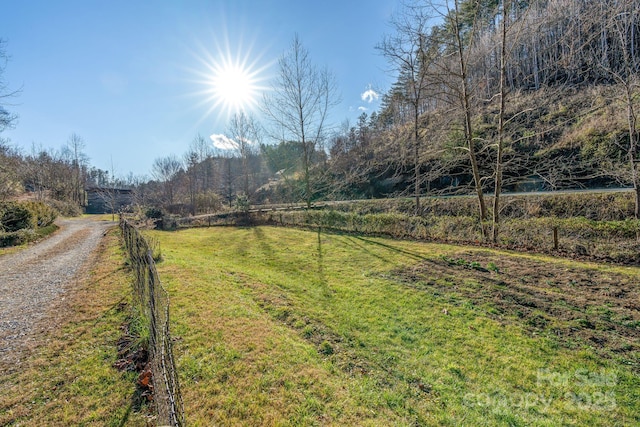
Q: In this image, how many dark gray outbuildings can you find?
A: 1